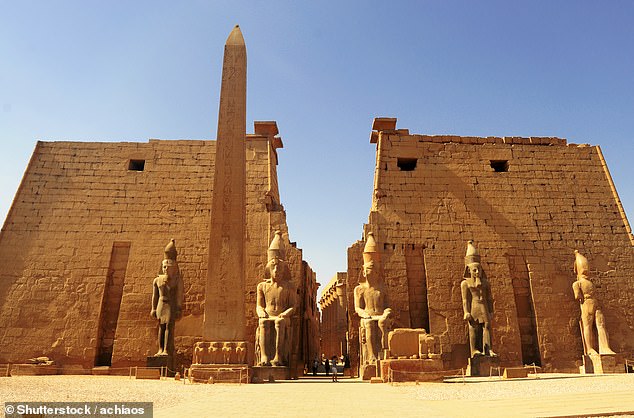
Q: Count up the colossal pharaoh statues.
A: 5